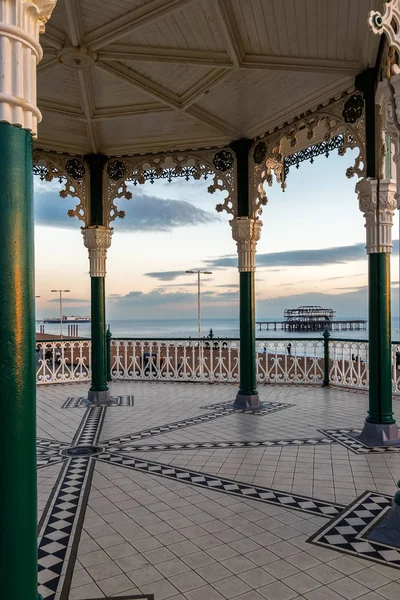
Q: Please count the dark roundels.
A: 5